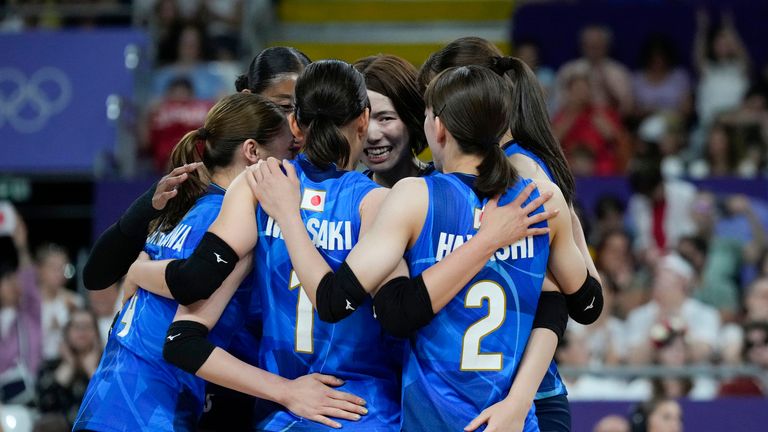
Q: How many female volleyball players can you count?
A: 6